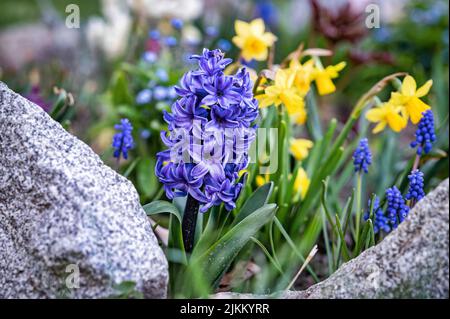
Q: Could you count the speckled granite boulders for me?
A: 2